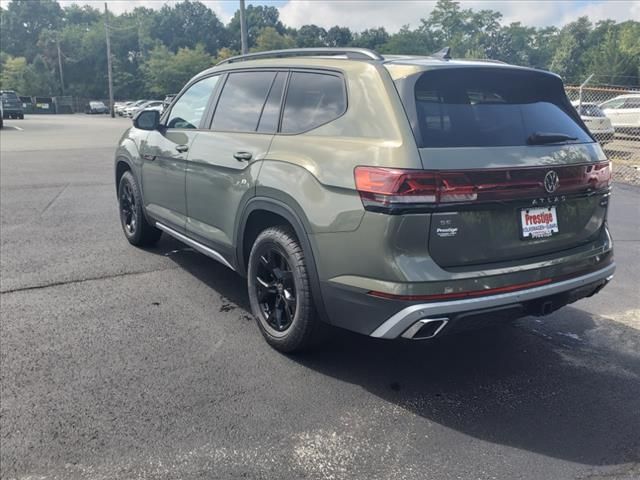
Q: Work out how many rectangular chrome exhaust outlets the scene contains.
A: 1